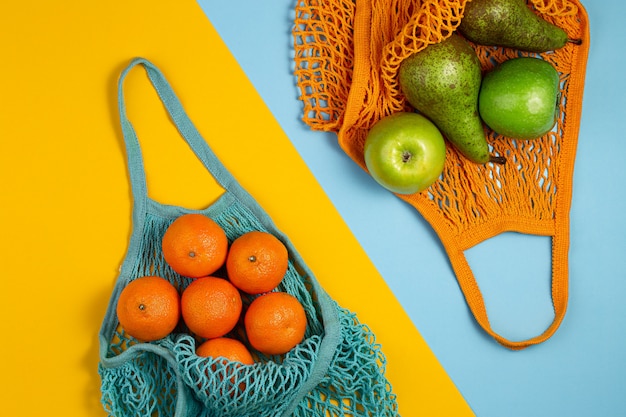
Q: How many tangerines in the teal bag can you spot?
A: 6